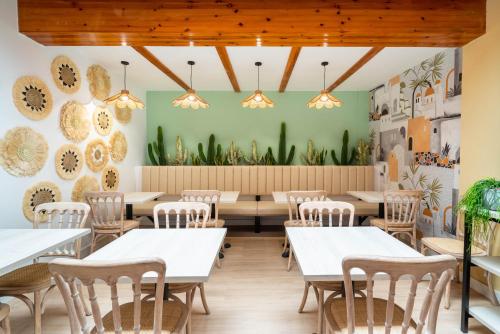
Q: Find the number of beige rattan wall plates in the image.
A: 13